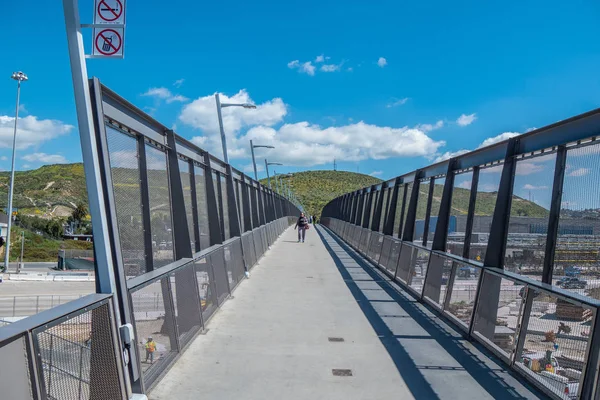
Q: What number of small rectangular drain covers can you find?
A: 2